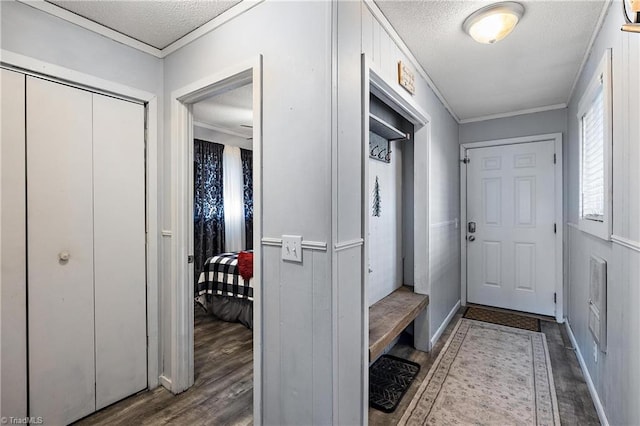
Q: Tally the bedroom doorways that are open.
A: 1